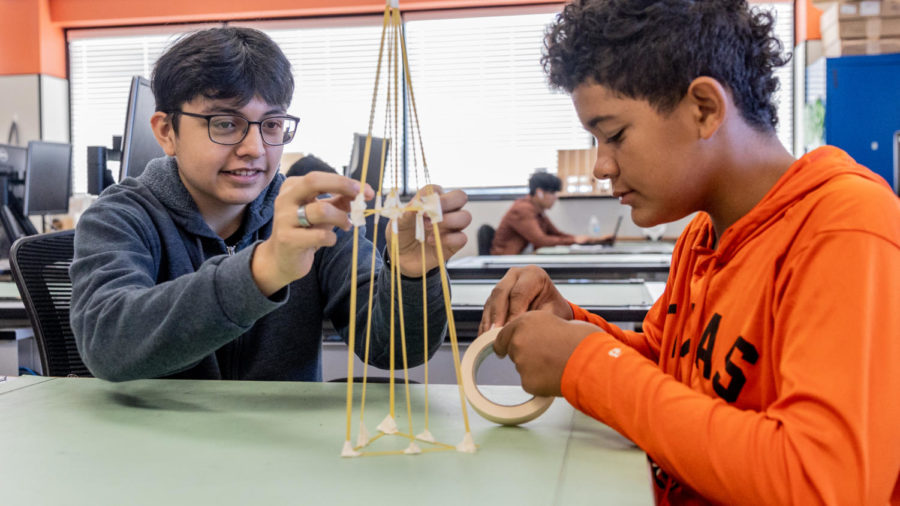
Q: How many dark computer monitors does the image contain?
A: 4